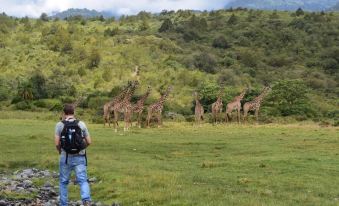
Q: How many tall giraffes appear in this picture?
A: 8